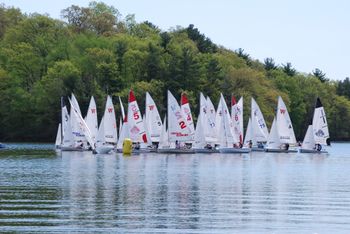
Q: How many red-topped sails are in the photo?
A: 3